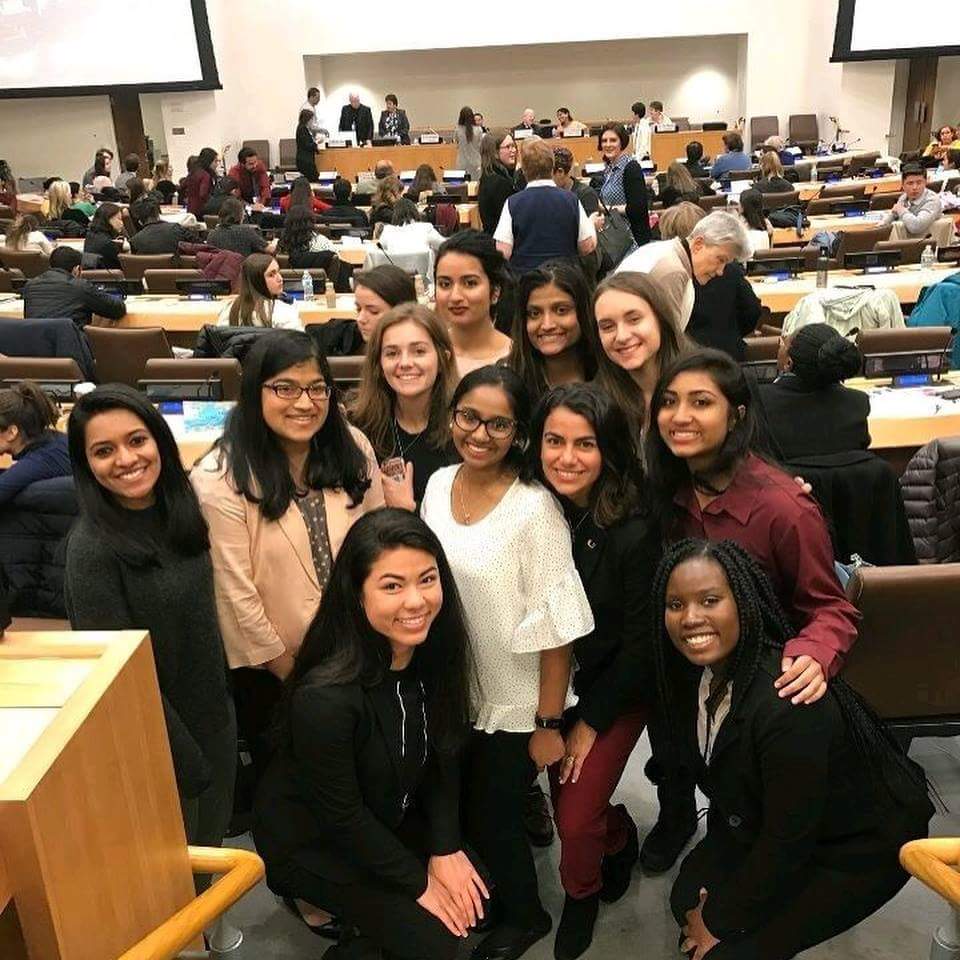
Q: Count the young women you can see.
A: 11